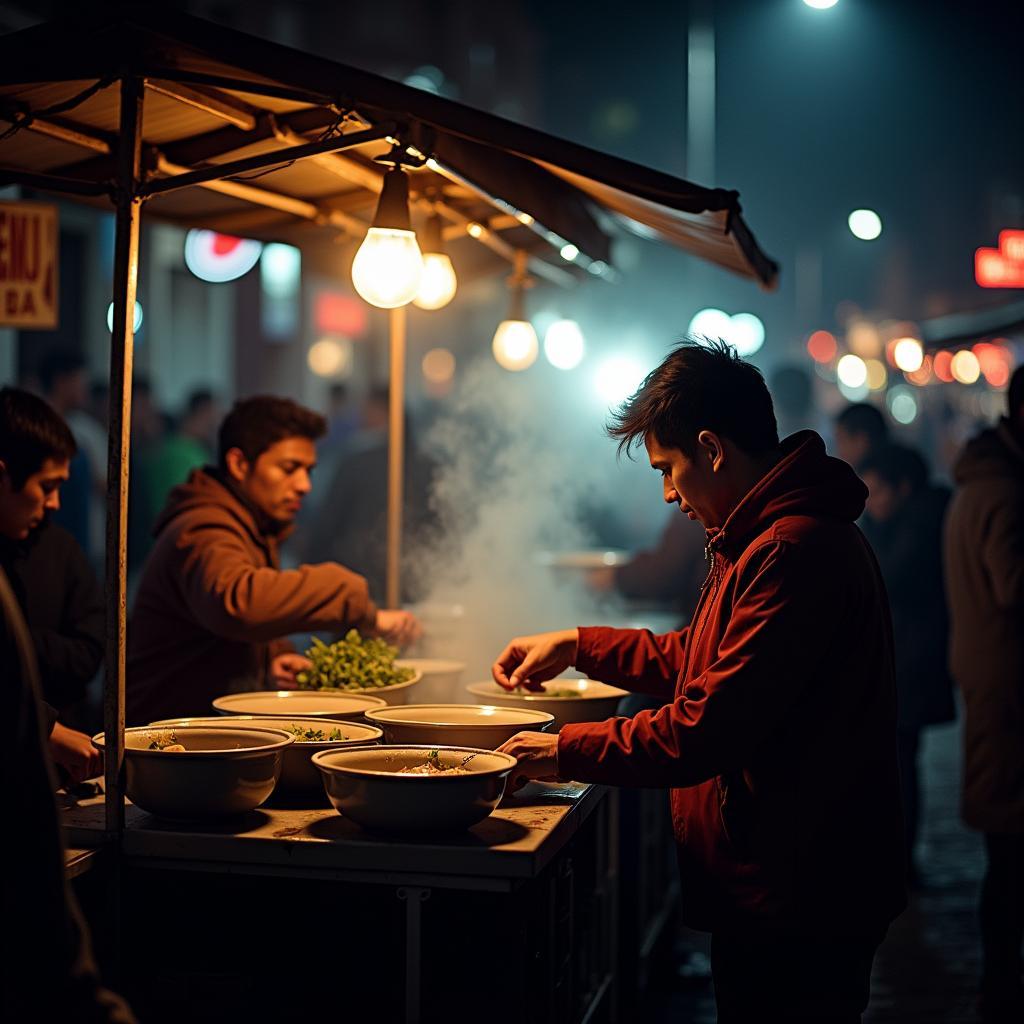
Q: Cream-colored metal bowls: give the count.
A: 8